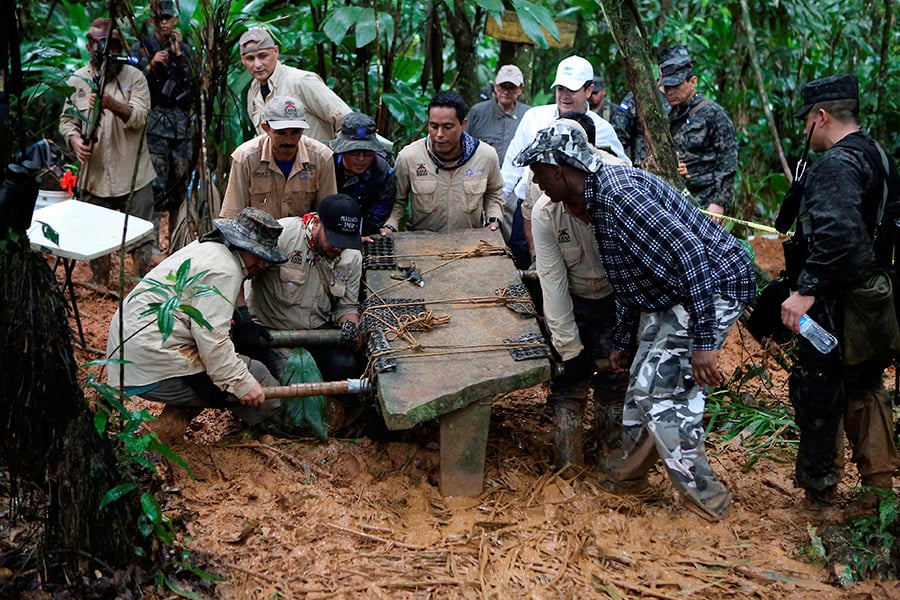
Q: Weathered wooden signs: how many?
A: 1